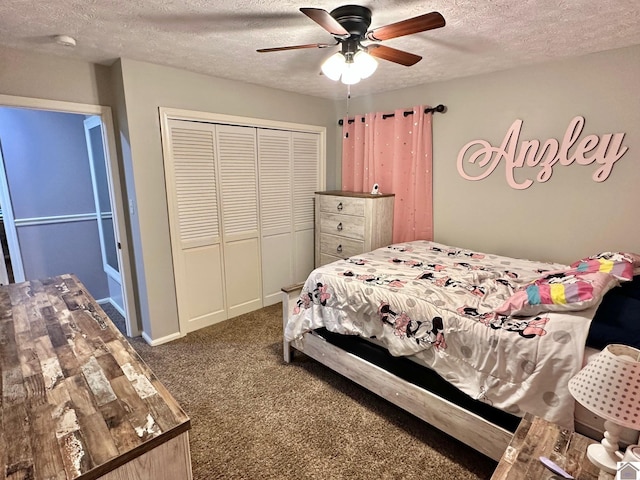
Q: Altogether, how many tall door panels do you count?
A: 4